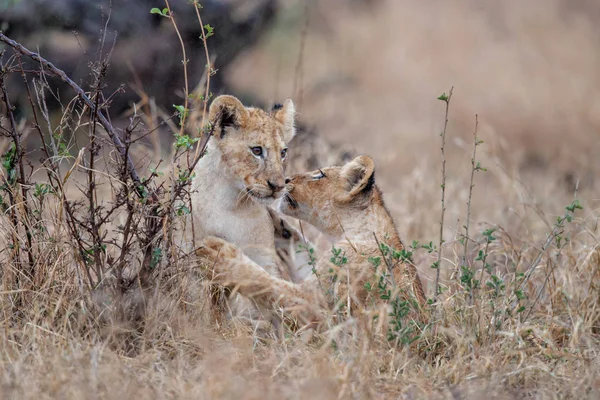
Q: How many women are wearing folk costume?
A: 0